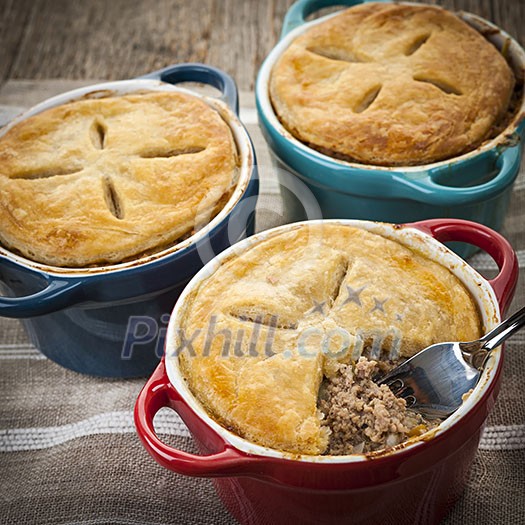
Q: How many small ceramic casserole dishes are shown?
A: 3